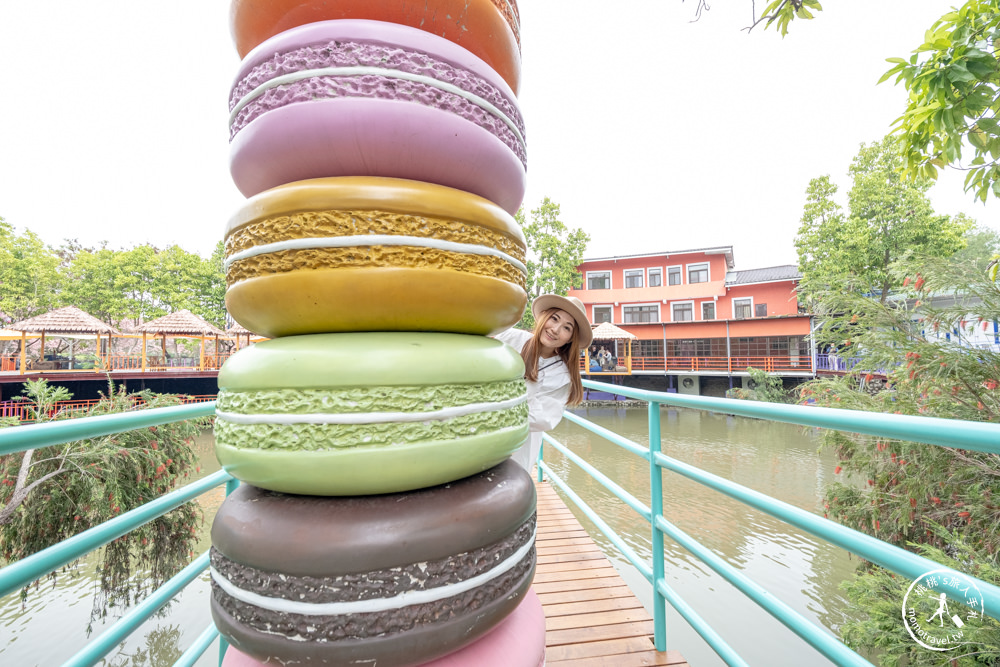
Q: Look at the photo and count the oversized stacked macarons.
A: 6